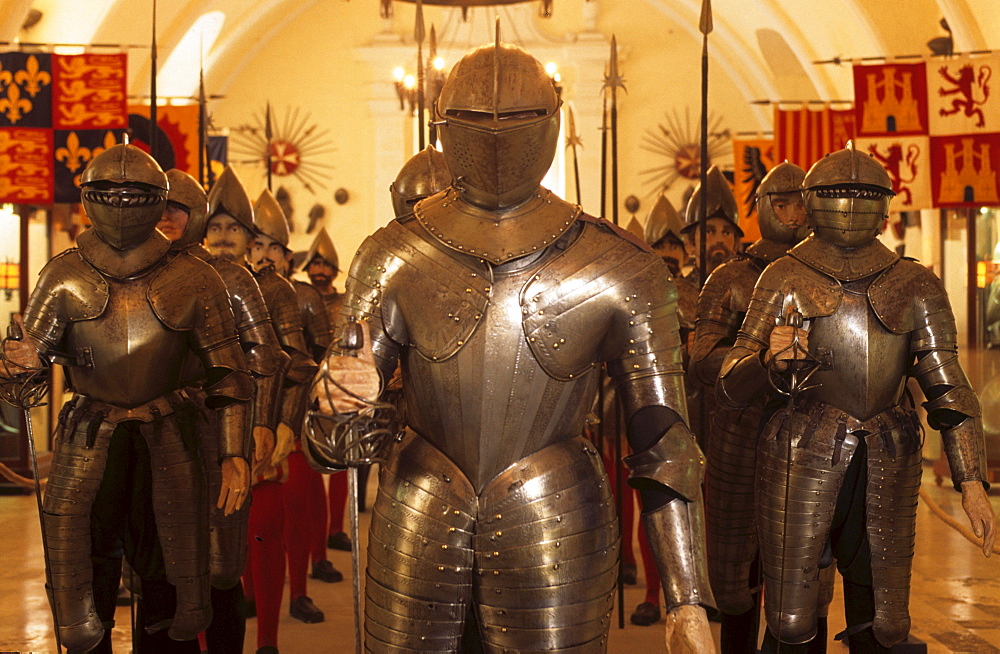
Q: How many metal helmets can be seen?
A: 12